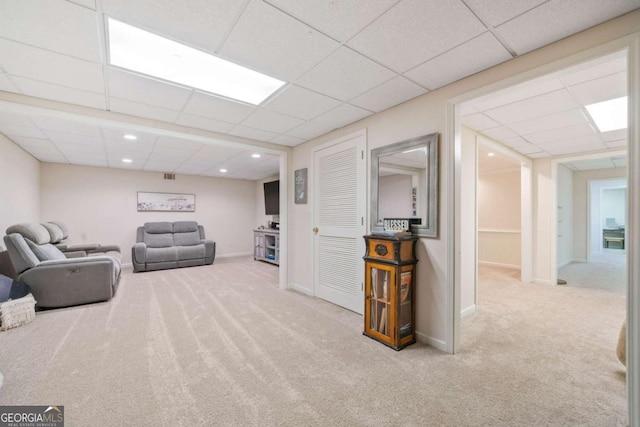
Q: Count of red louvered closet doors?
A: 0